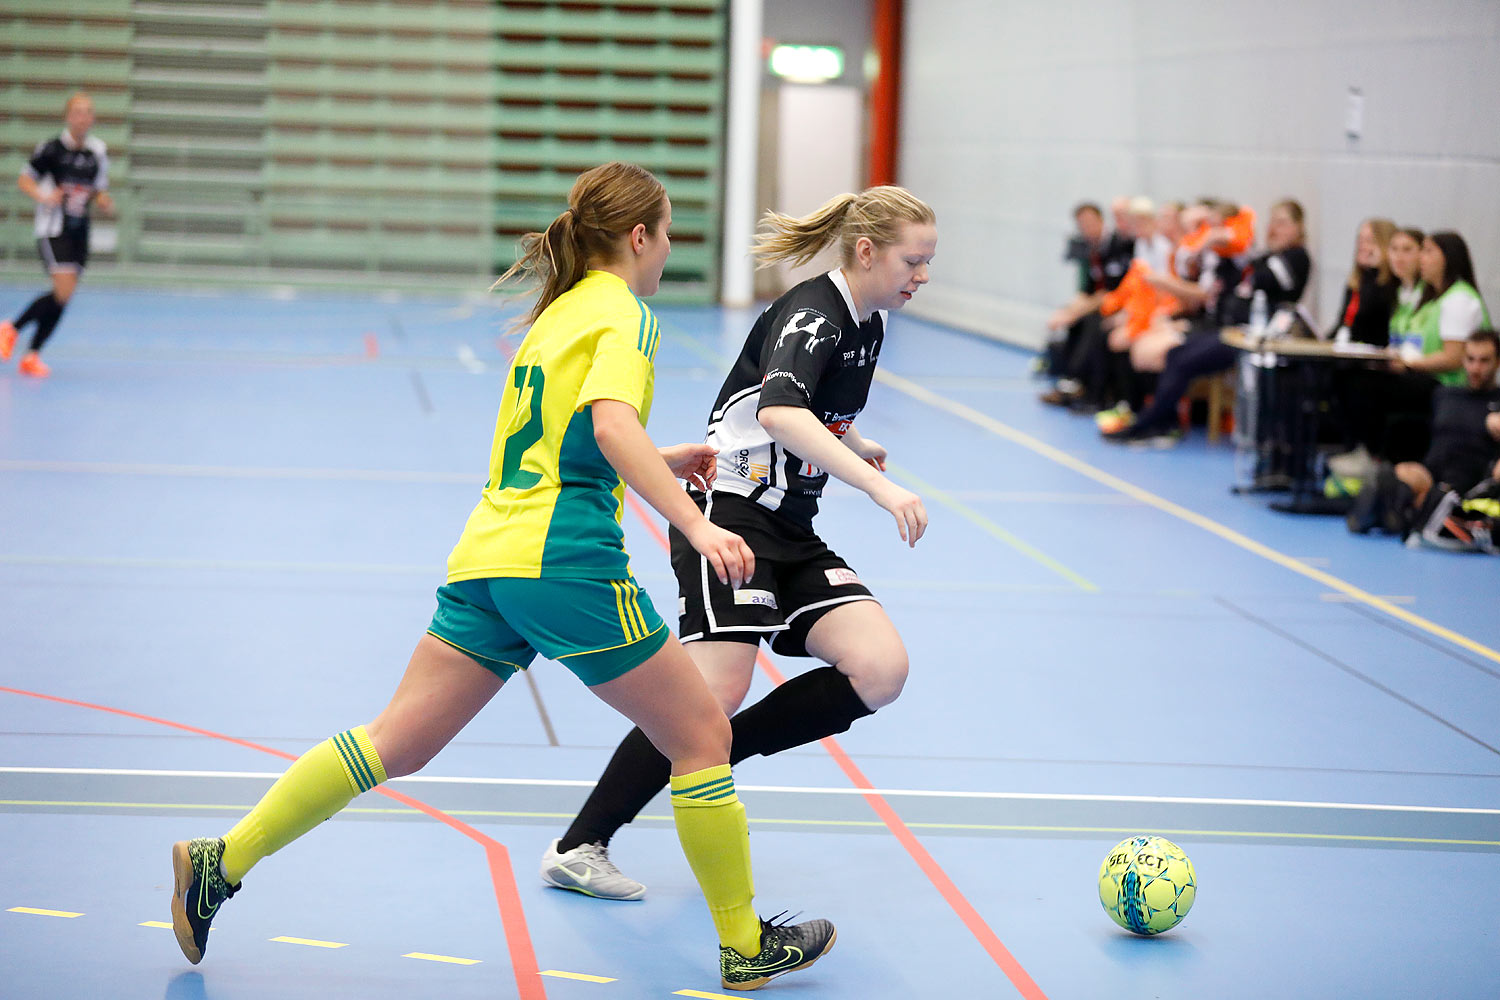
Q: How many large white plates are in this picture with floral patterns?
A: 0